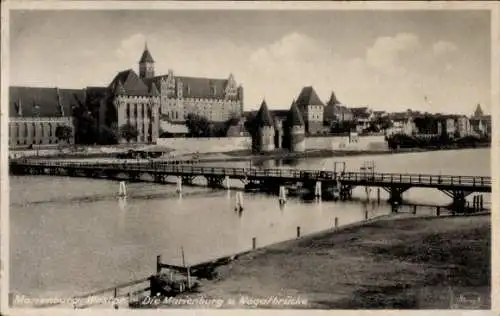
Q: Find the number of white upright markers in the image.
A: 6